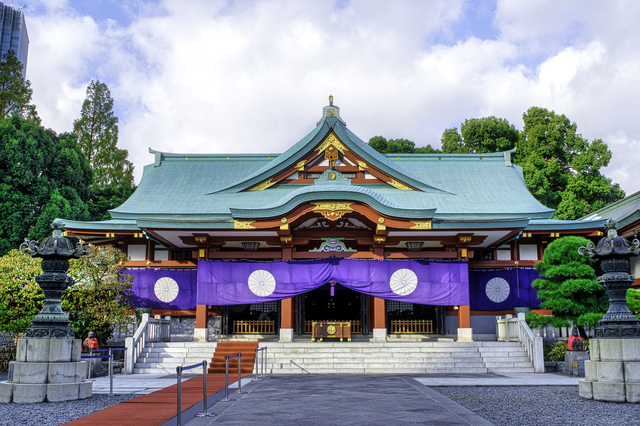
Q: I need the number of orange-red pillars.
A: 4